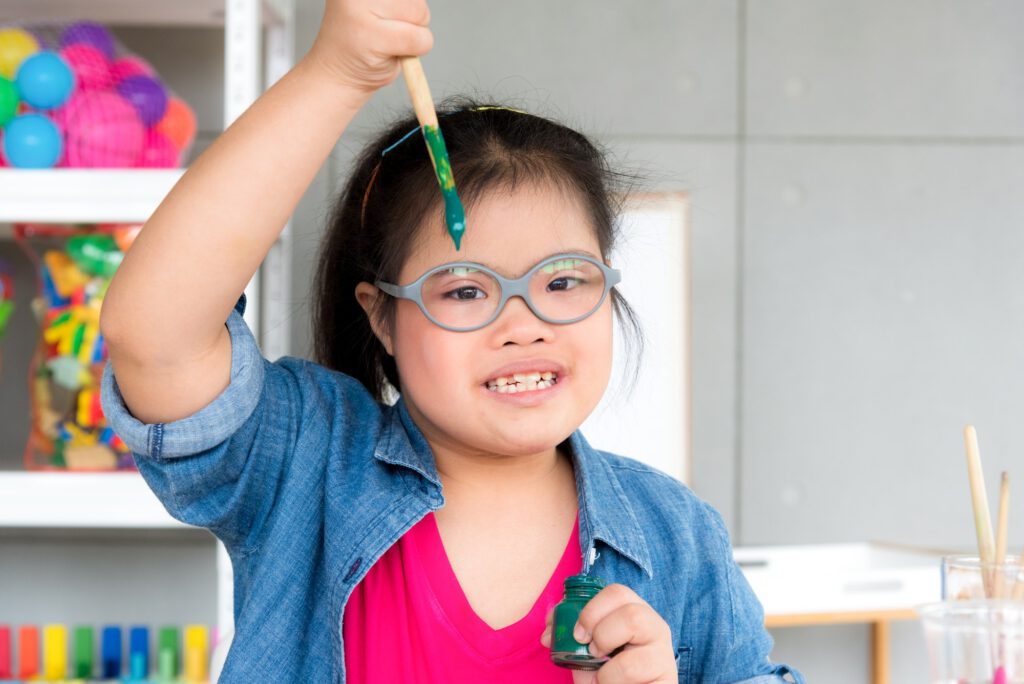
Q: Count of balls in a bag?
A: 11